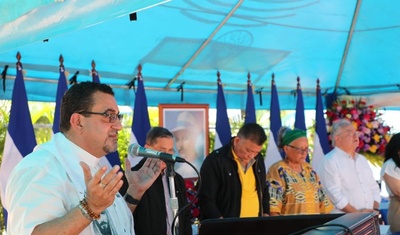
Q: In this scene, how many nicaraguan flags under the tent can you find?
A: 9